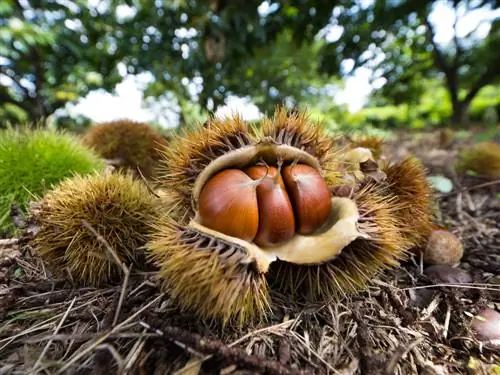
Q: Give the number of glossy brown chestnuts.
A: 3